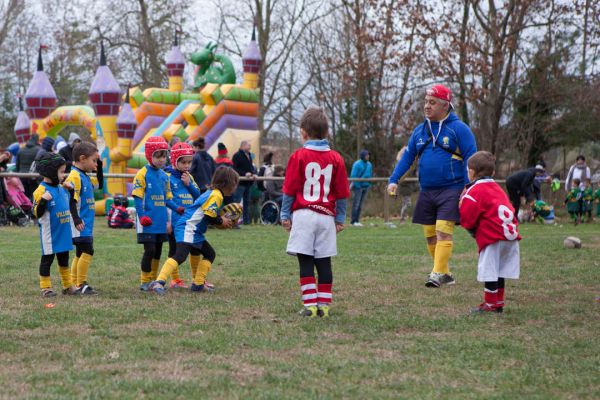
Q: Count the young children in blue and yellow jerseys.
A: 5